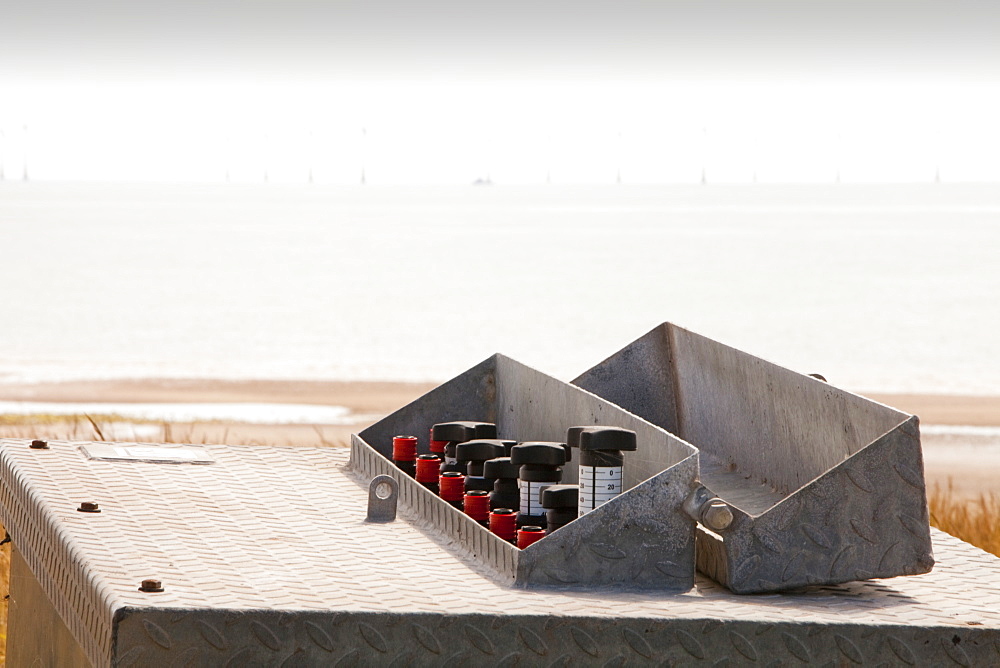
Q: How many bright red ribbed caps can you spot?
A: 7